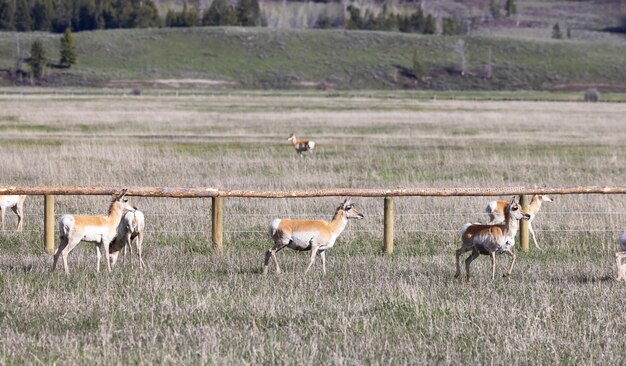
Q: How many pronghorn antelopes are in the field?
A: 8